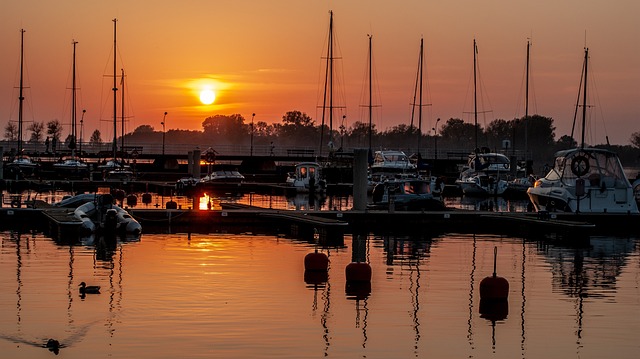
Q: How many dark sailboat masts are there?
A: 10